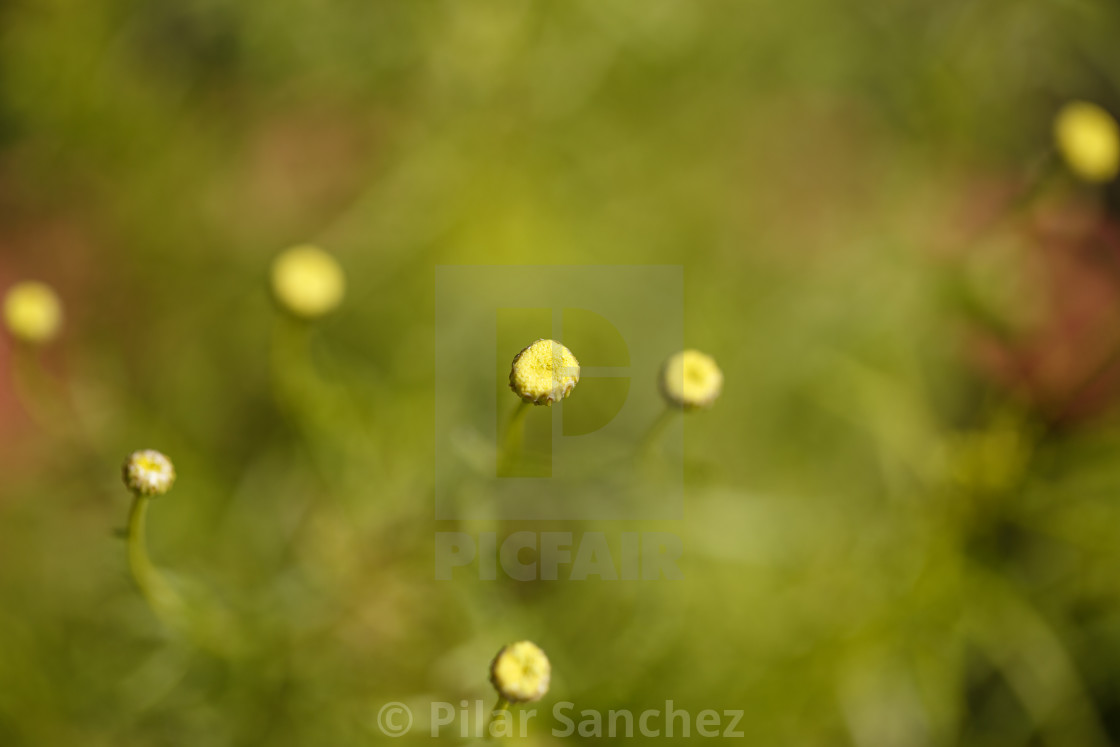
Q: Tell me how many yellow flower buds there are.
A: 7